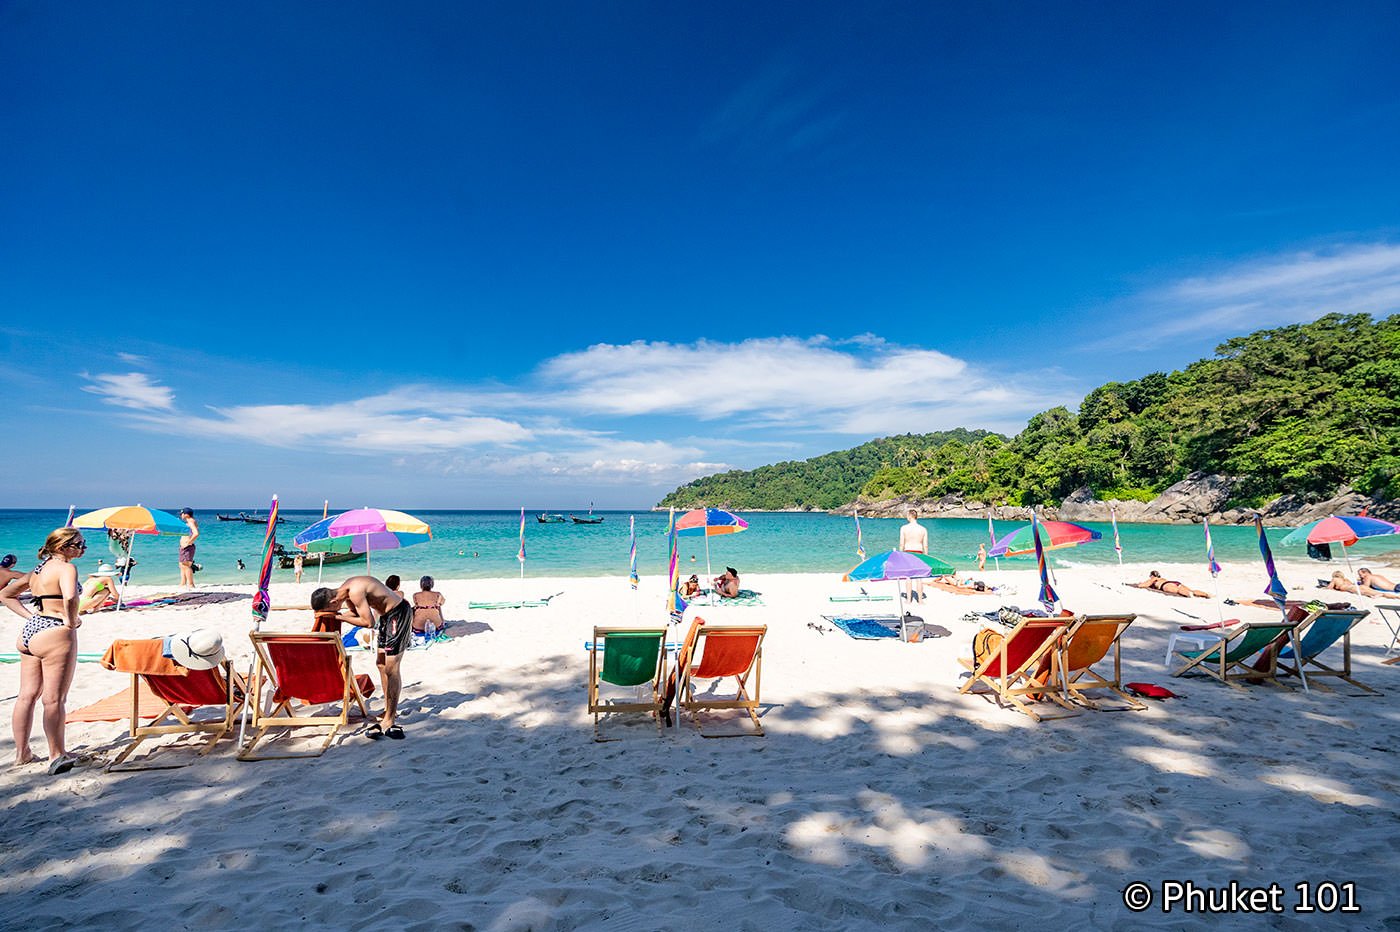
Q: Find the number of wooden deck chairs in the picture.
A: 8